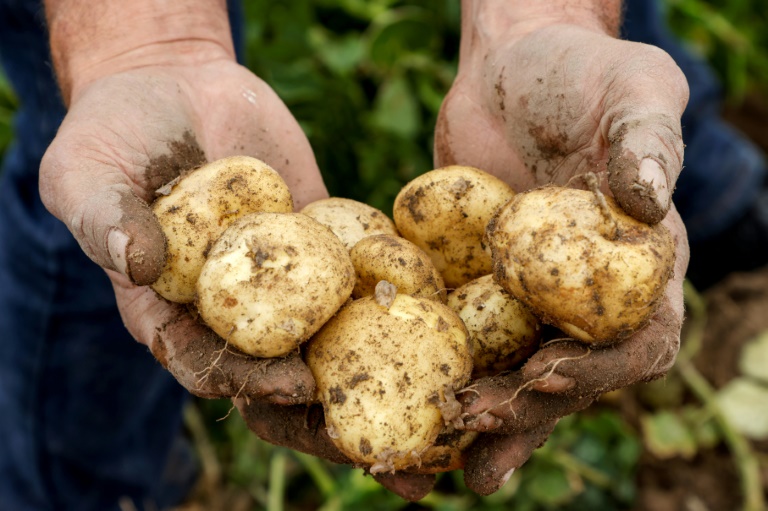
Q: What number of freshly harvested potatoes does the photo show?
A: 9